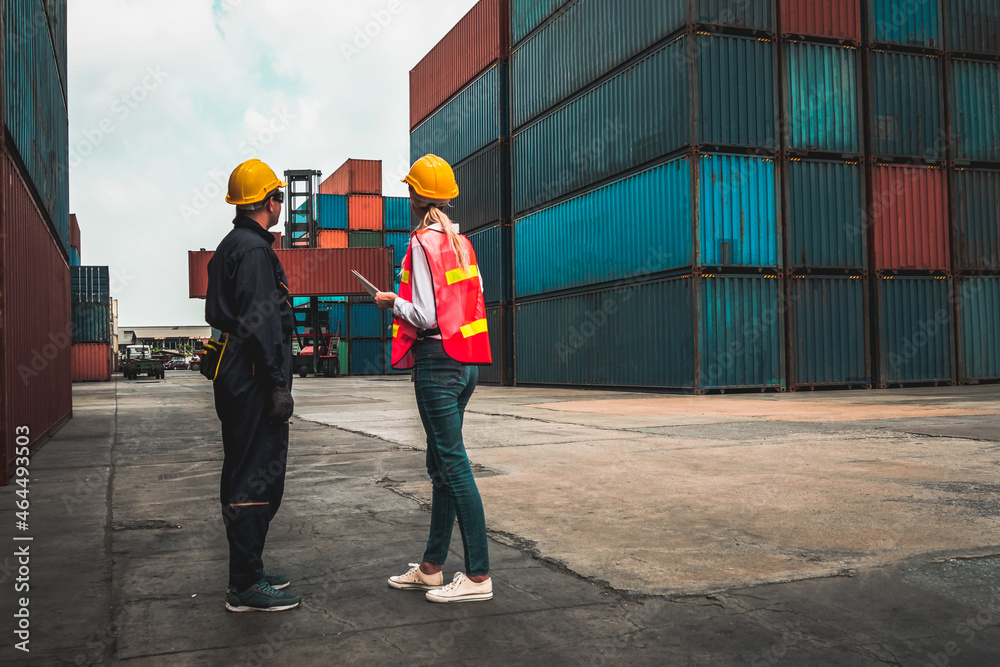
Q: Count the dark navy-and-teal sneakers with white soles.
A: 2